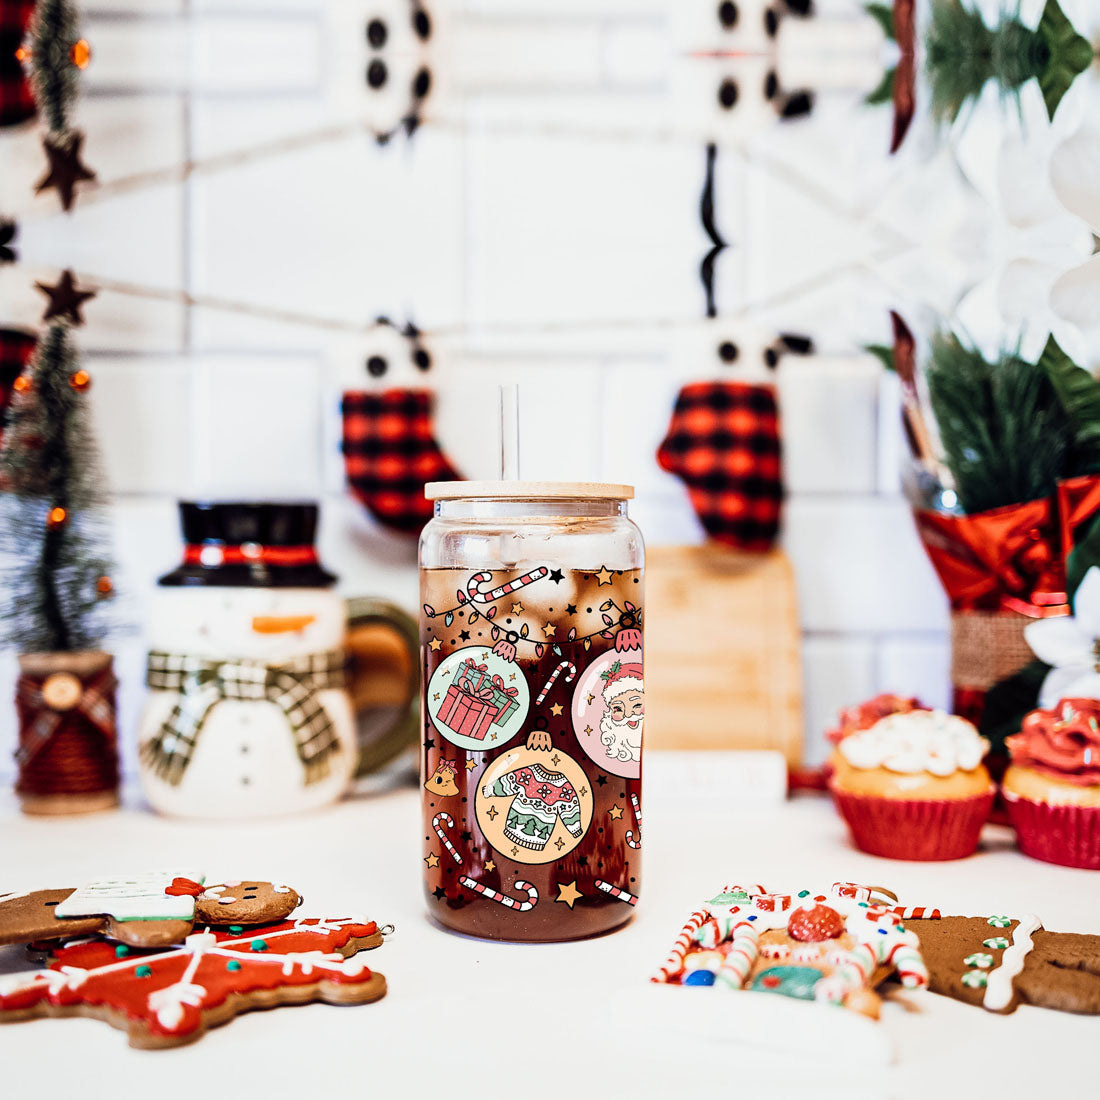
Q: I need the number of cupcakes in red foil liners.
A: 2